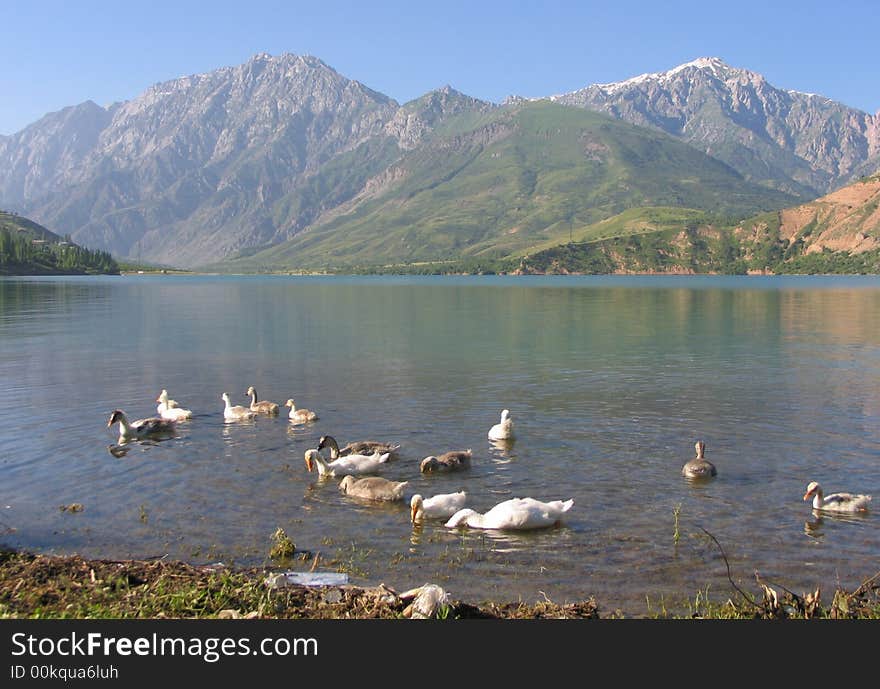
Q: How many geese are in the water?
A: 15